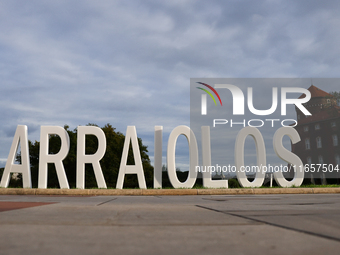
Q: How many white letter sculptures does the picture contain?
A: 9